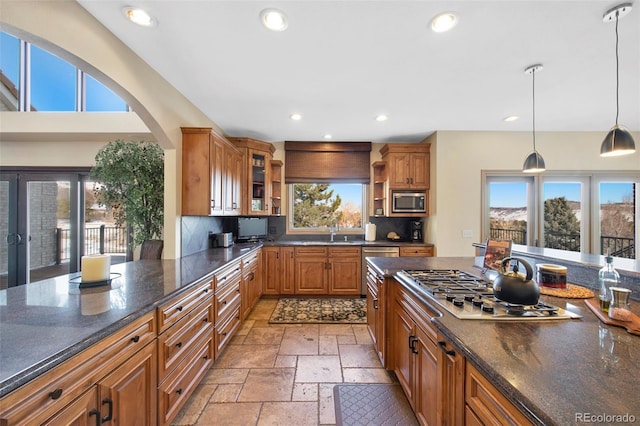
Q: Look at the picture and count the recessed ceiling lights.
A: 7